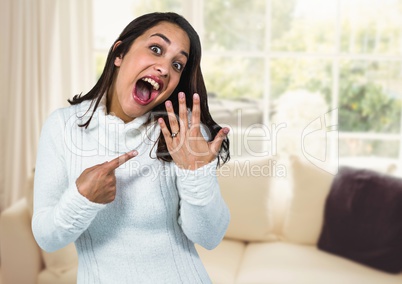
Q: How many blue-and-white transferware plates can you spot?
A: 0